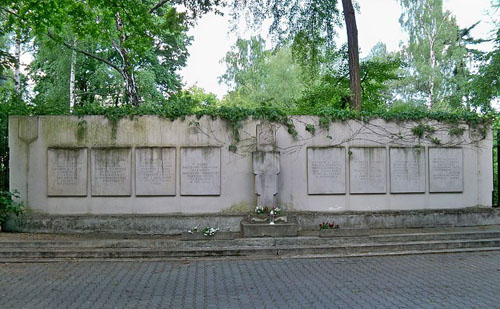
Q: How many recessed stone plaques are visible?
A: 8